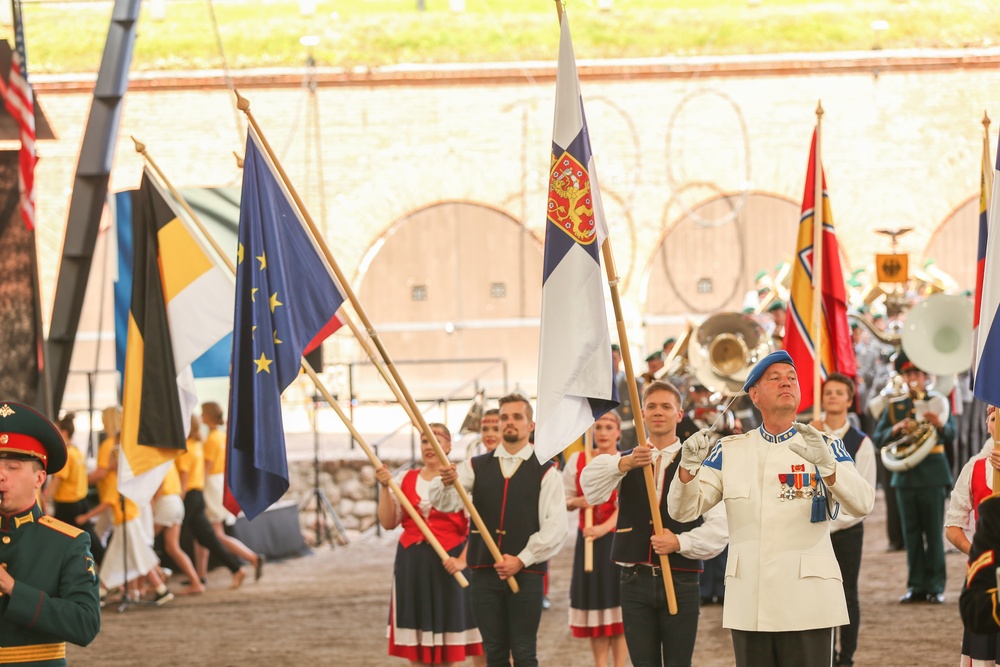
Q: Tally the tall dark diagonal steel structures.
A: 1